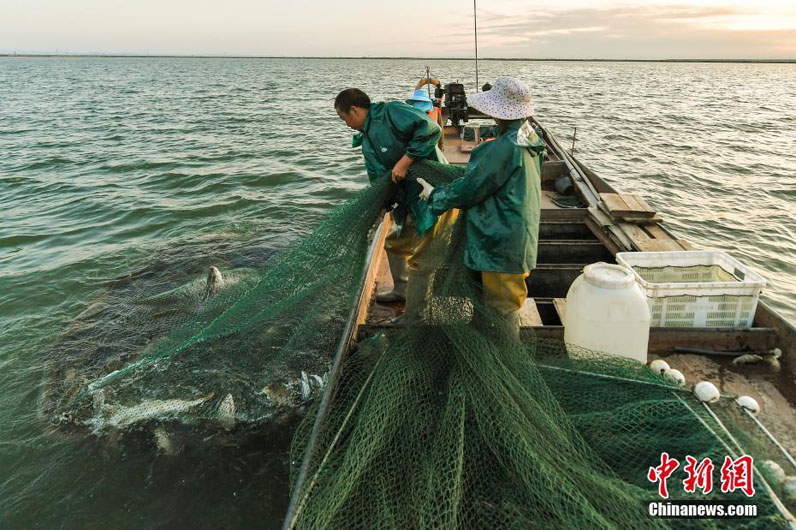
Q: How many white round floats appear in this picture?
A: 6